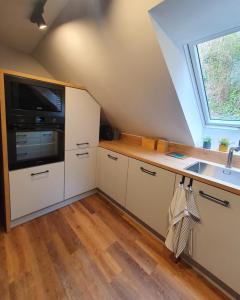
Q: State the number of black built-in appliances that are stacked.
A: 2